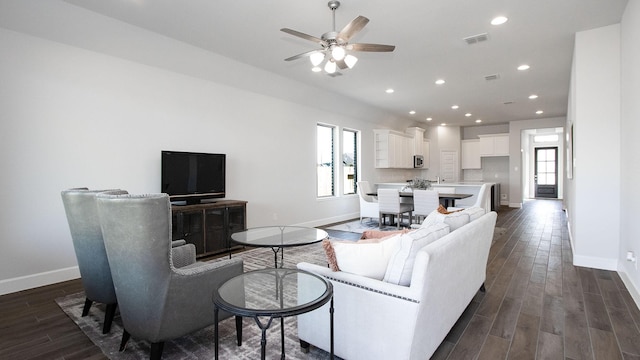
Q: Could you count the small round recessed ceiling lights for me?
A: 12